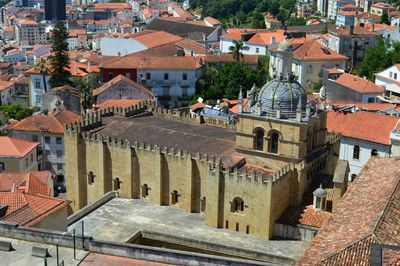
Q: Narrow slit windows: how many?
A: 3